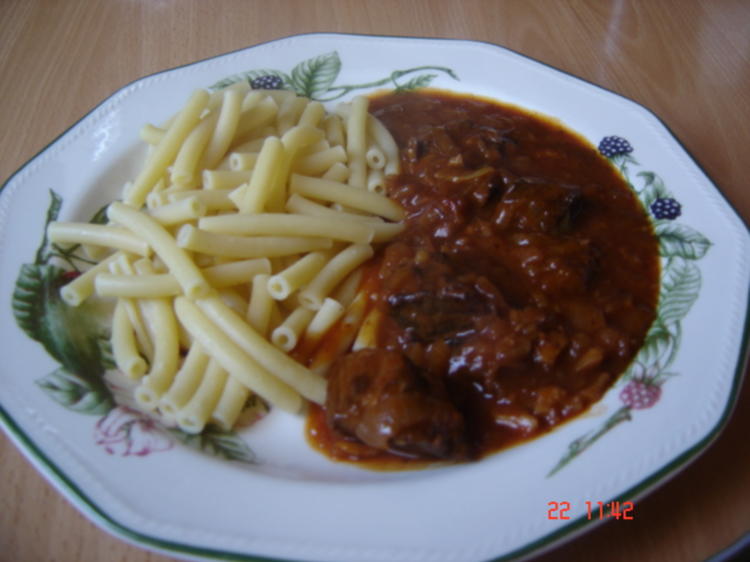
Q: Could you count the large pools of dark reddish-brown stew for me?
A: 1